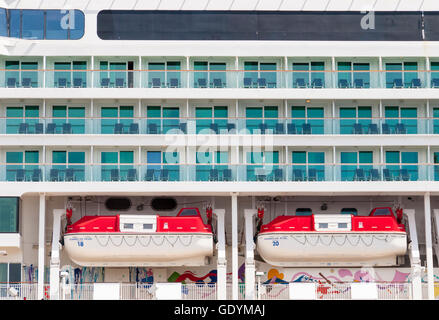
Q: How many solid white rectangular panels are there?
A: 4